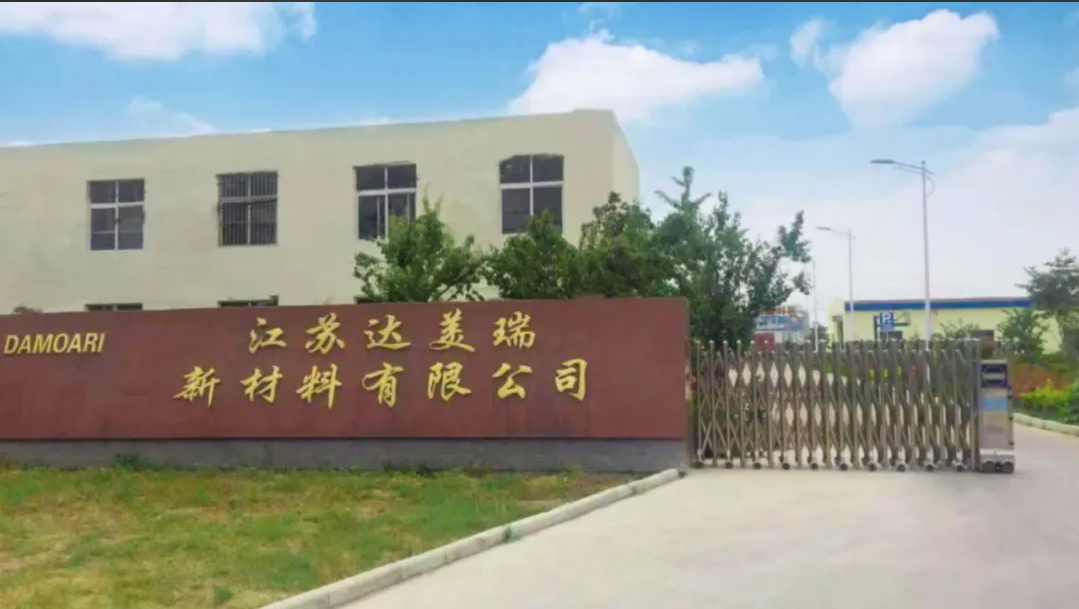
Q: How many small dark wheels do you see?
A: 12